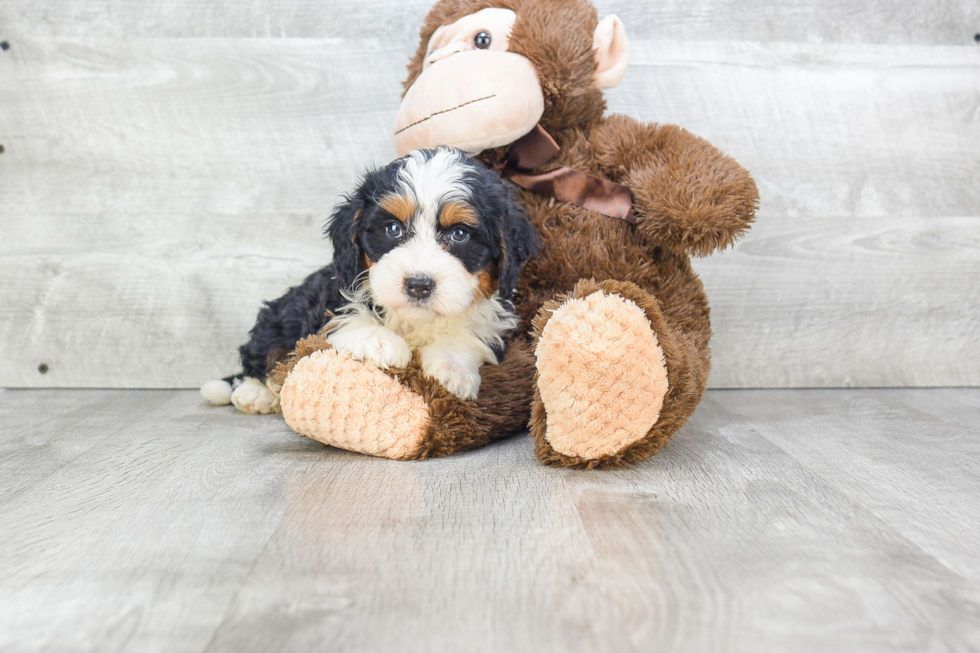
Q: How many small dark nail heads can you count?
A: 4